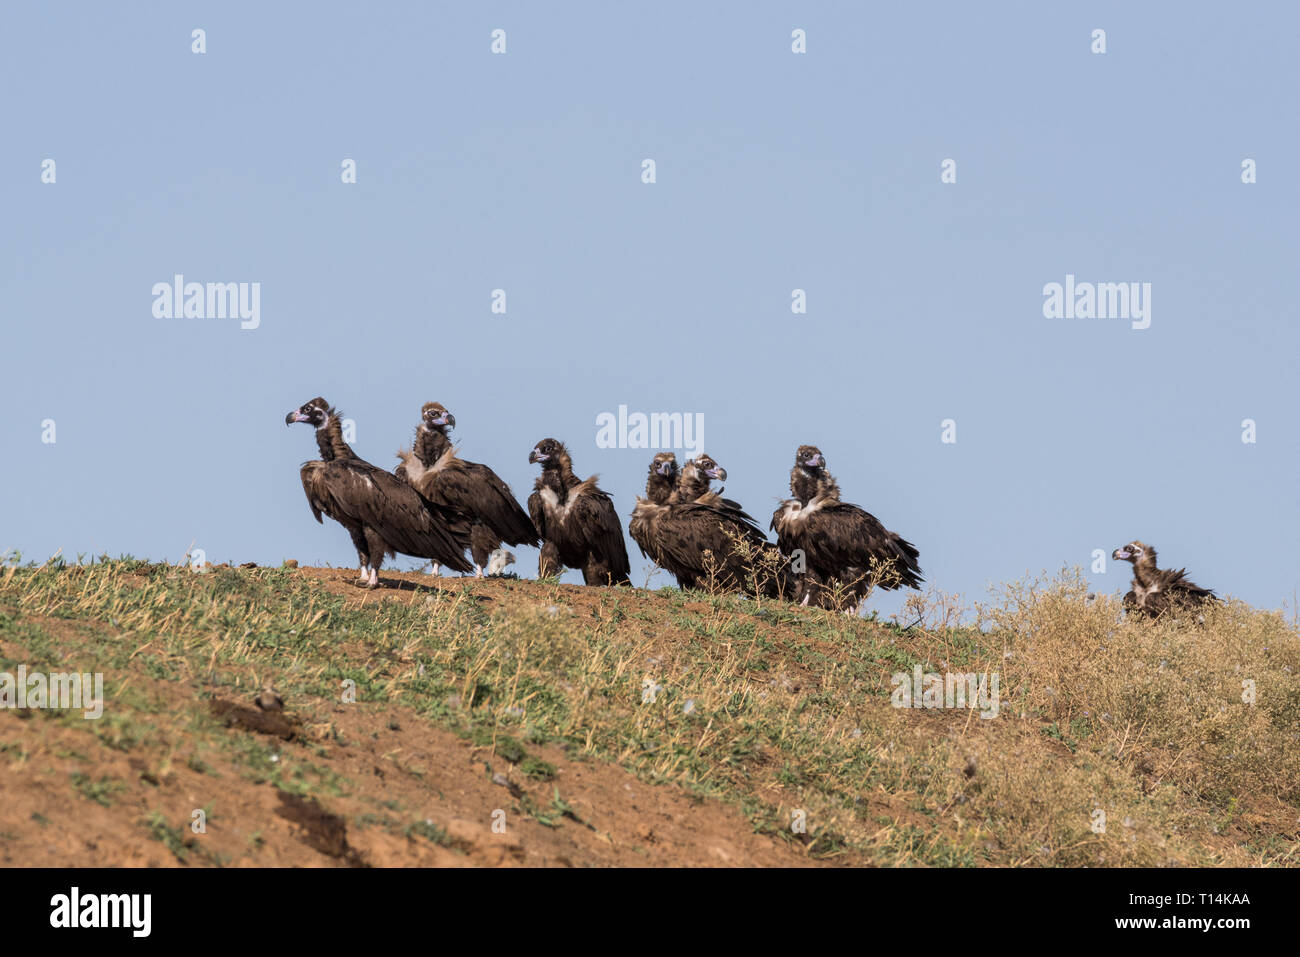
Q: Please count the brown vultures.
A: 7